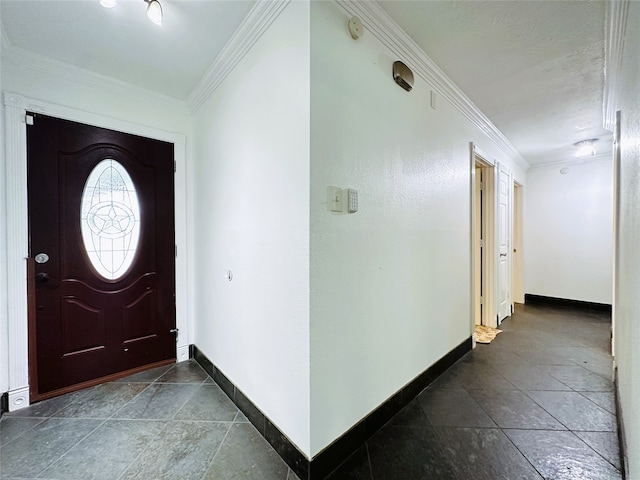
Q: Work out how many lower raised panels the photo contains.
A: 2